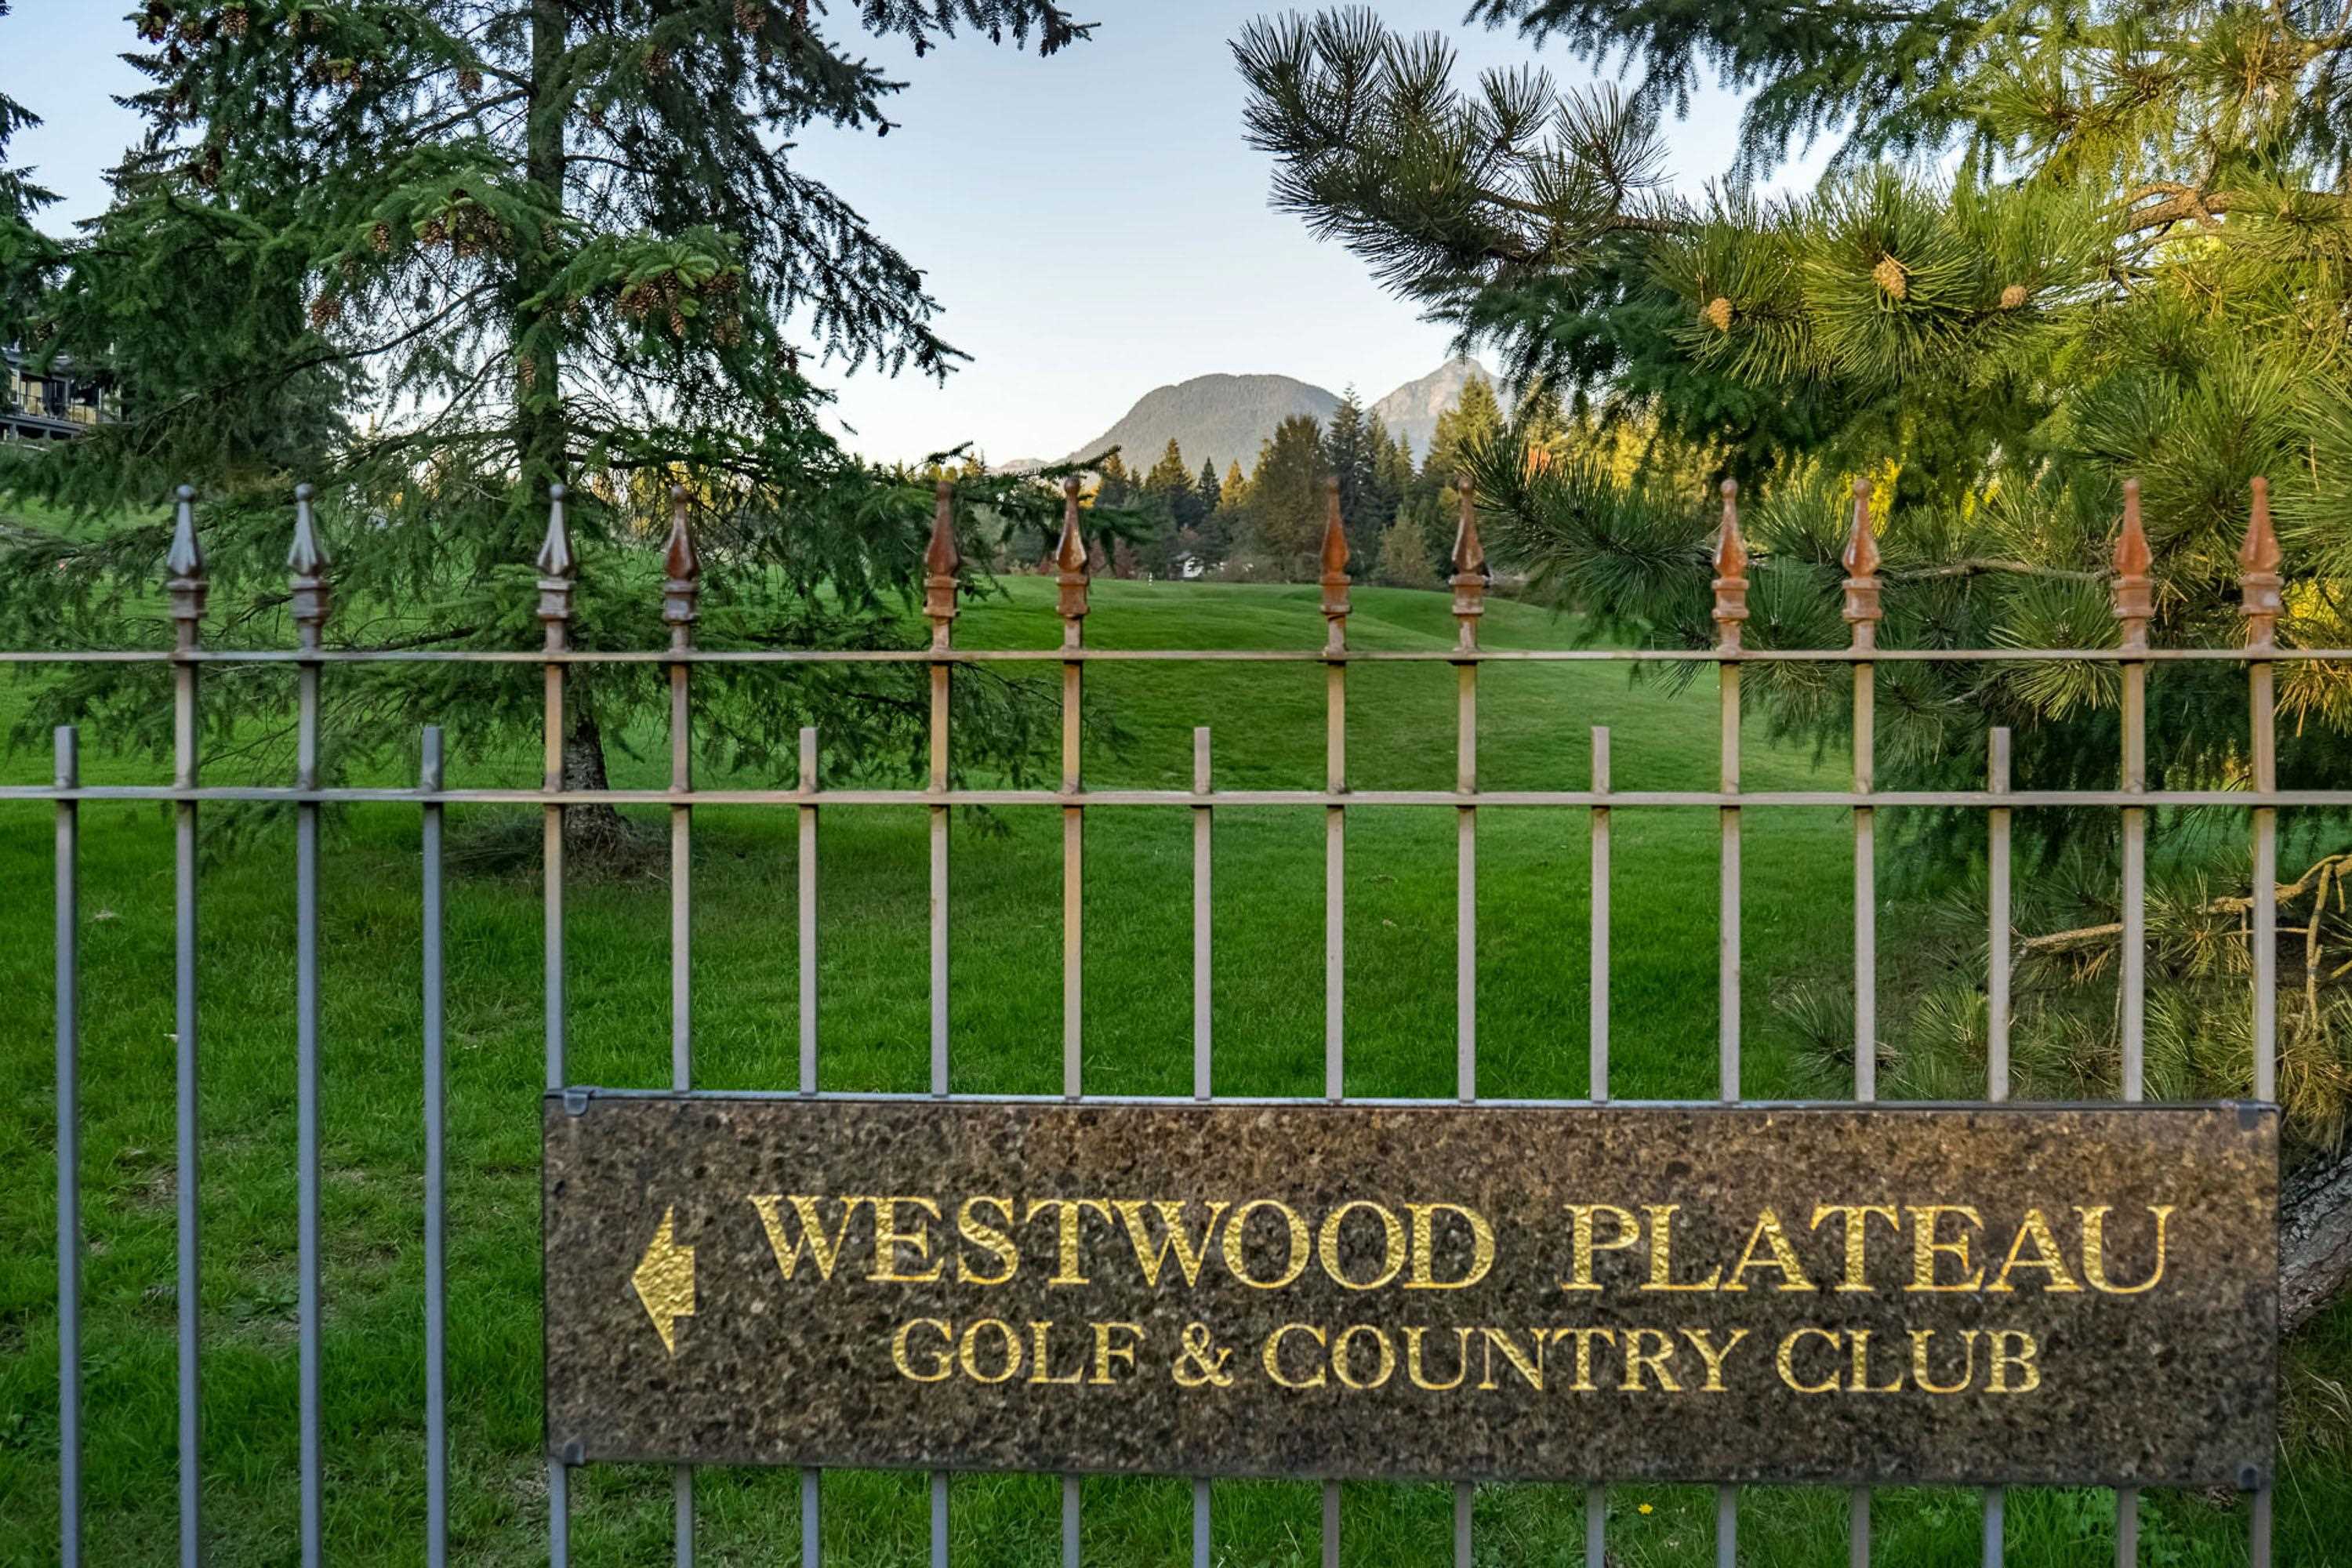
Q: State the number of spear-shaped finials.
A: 12